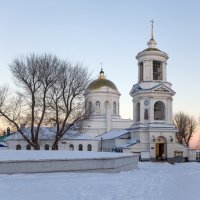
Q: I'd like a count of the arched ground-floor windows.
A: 6